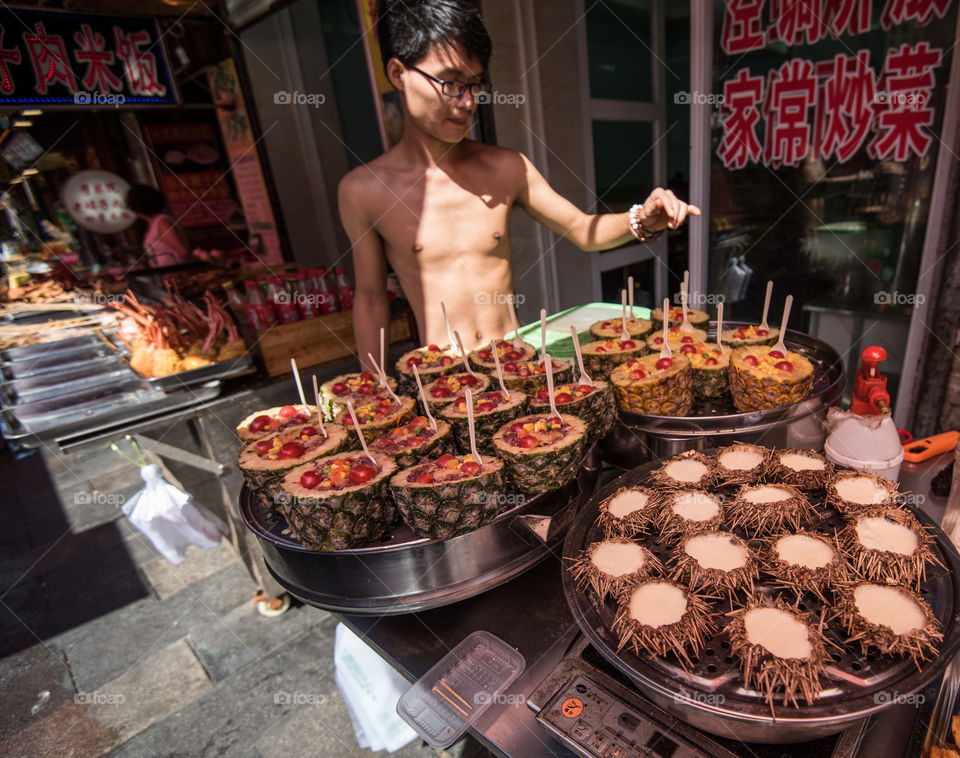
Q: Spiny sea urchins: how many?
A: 14